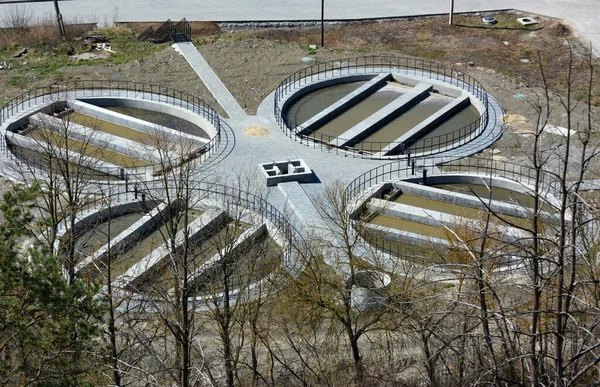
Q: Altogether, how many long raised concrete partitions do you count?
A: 12